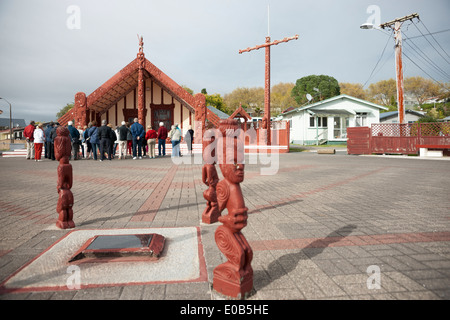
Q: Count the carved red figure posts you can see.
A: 3